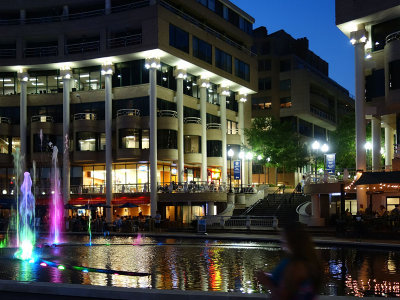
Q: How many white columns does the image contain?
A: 11